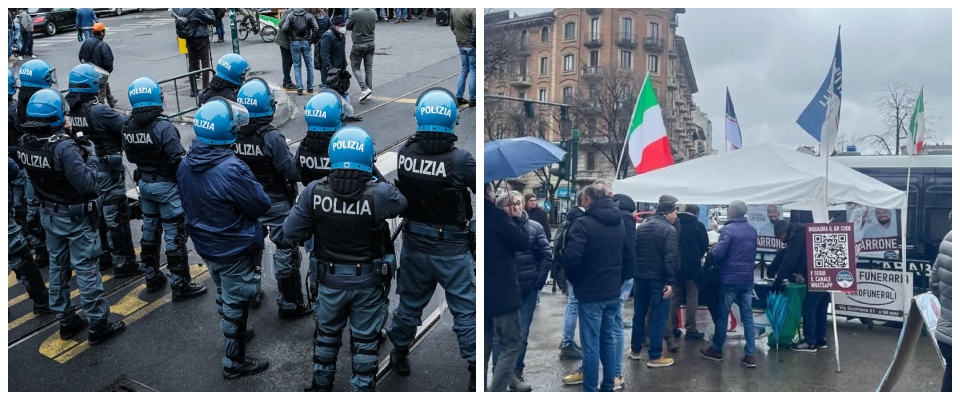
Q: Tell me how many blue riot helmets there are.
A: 11